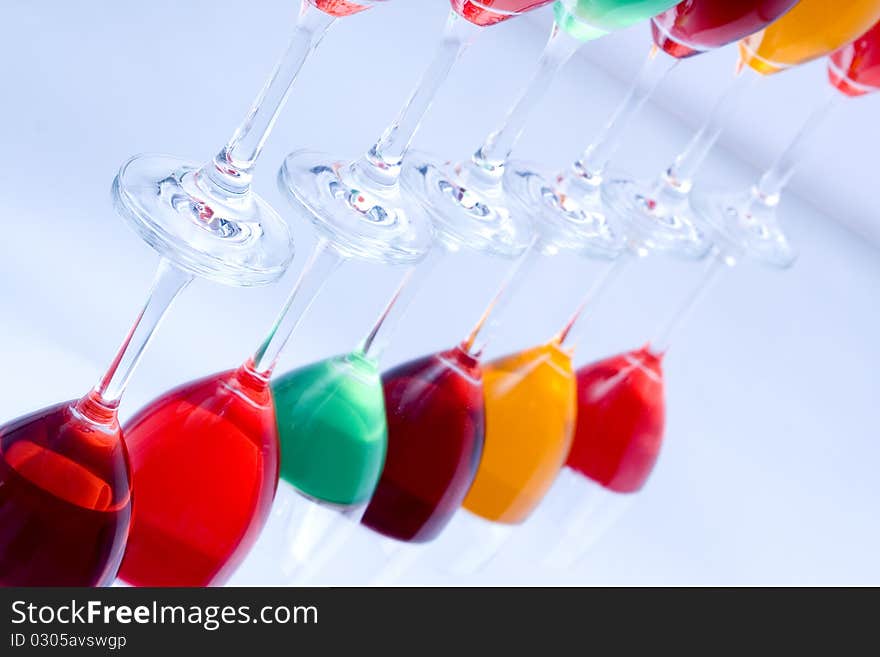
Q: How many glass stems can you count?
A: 12